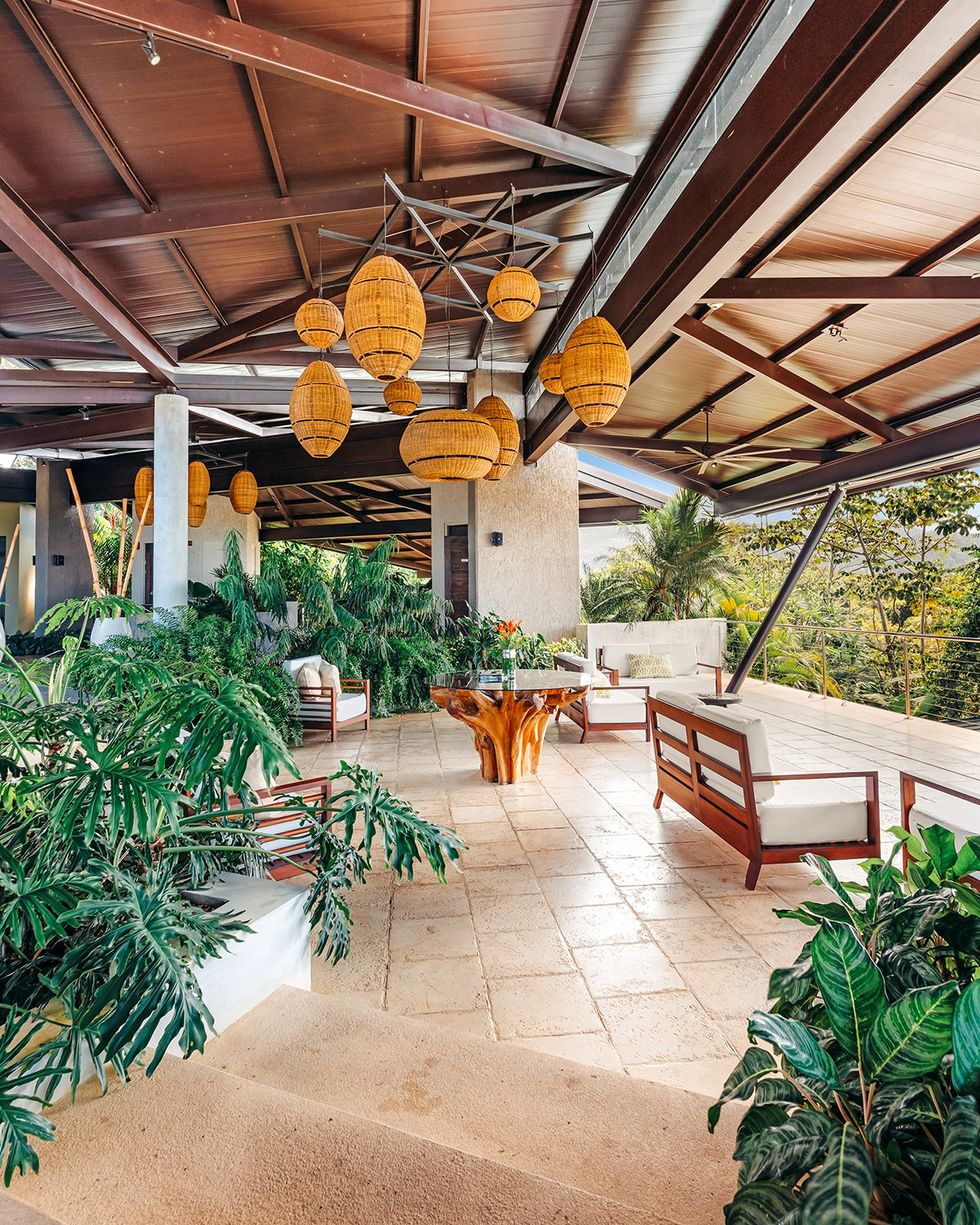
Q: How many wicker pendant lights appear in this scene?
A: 14